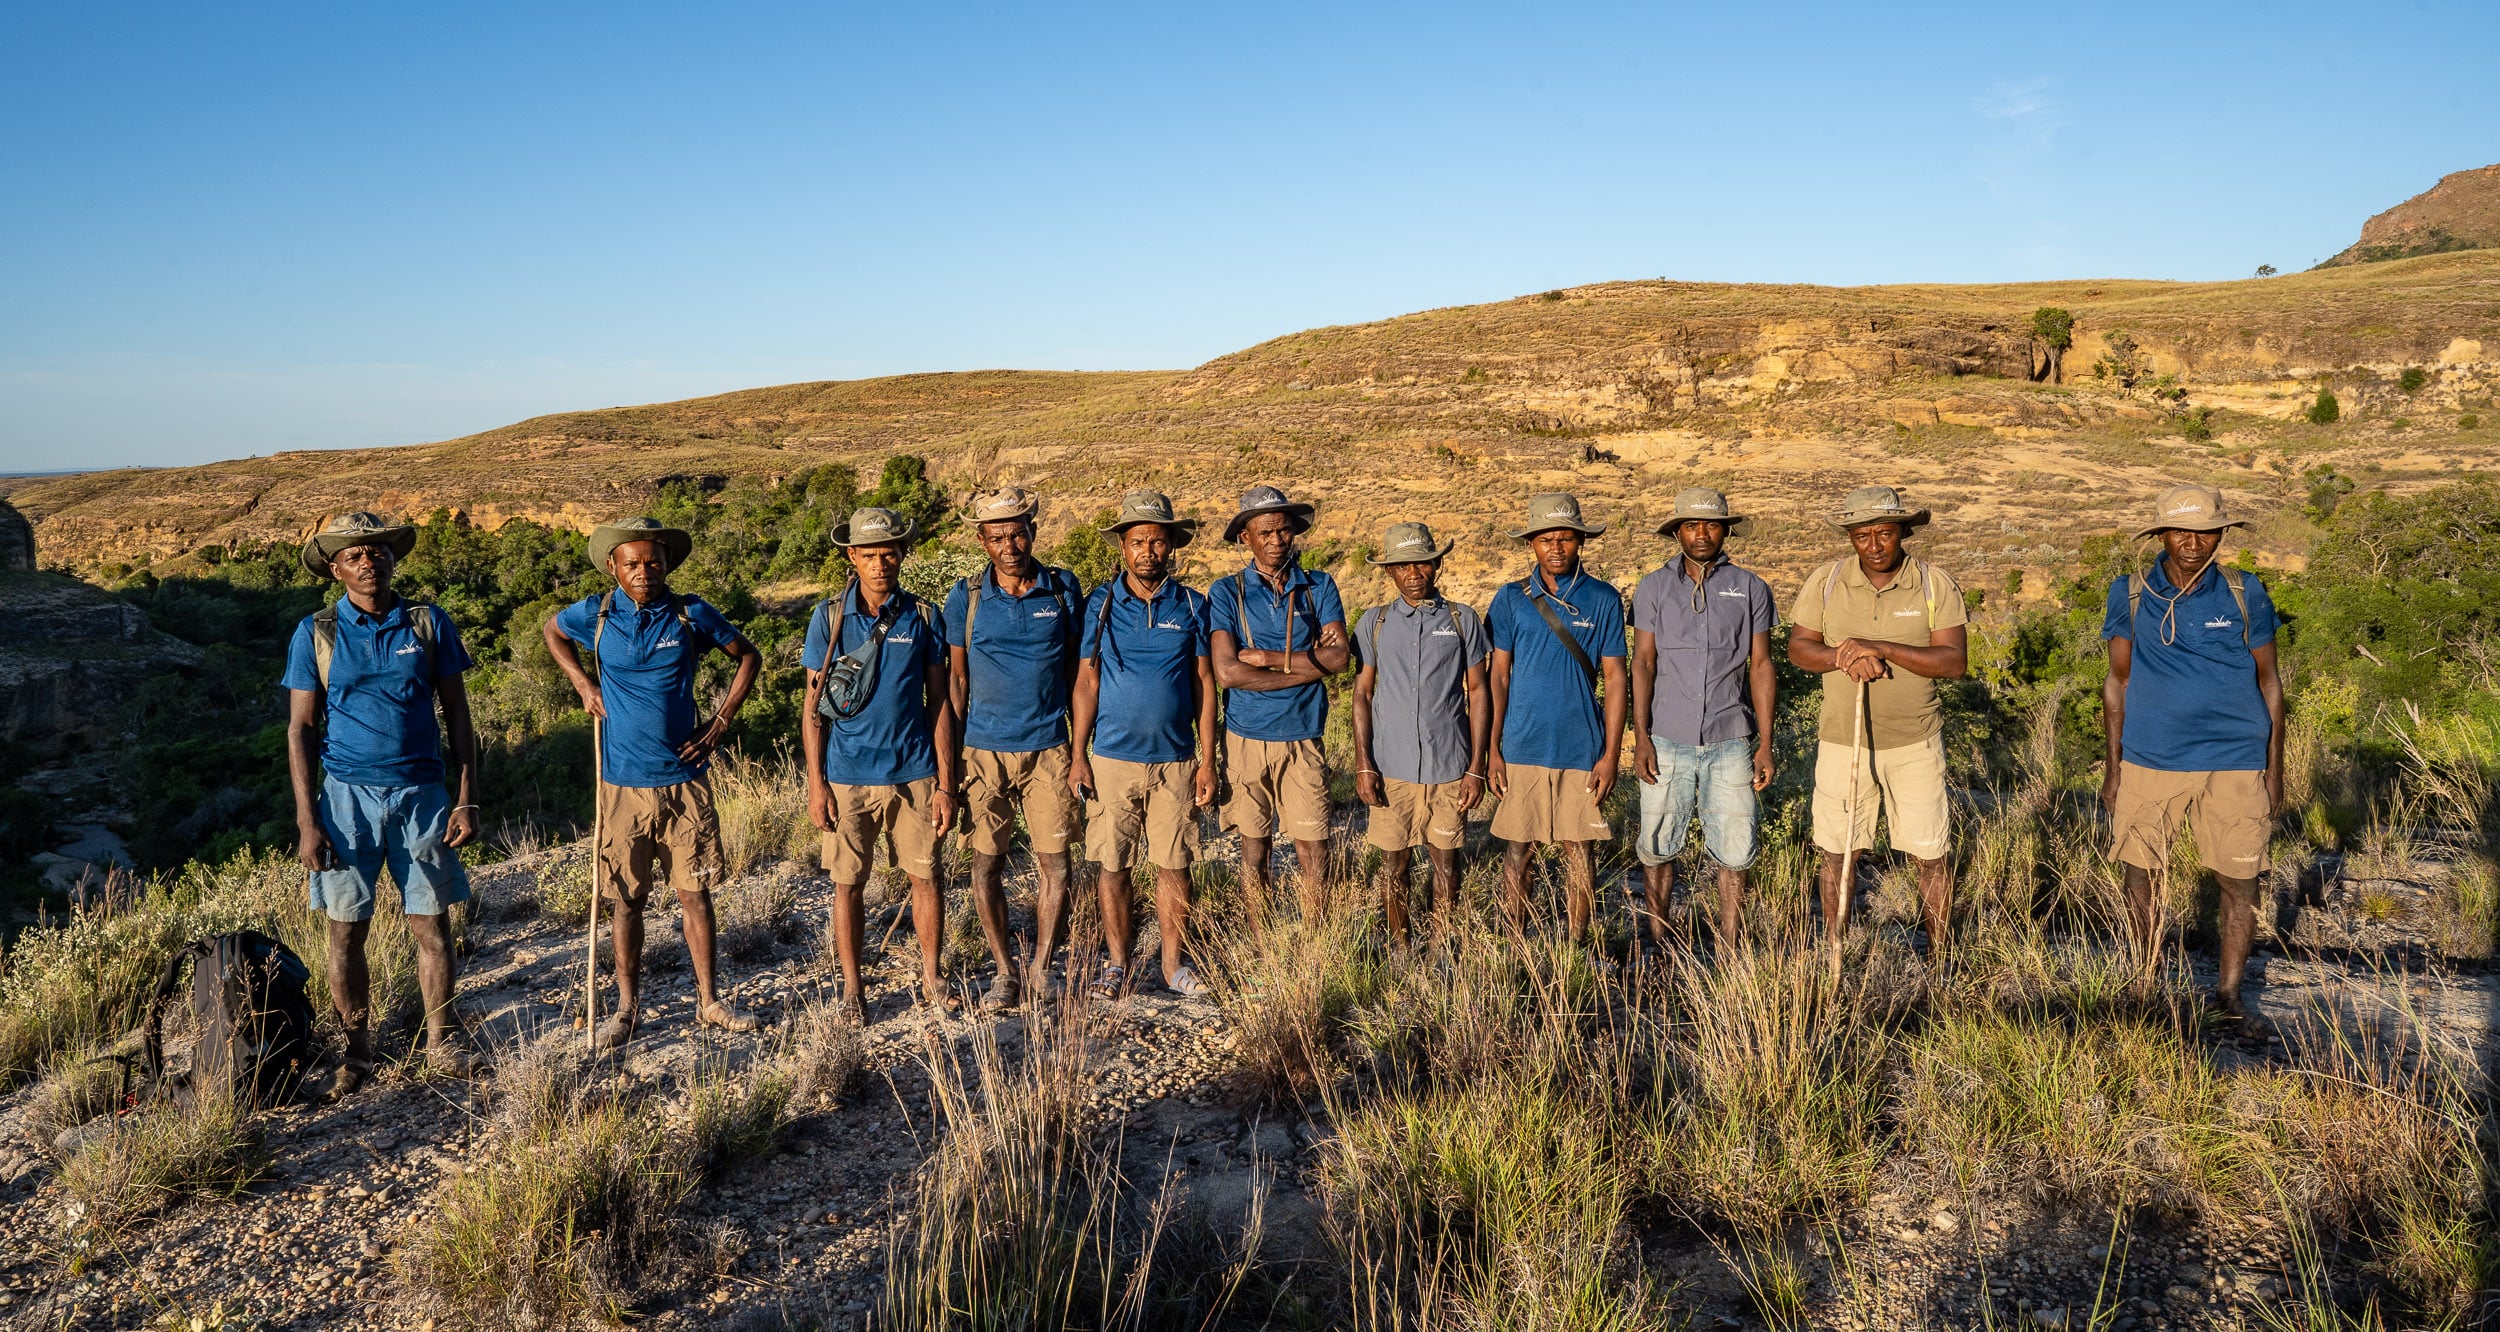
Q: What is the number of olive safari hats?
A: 8